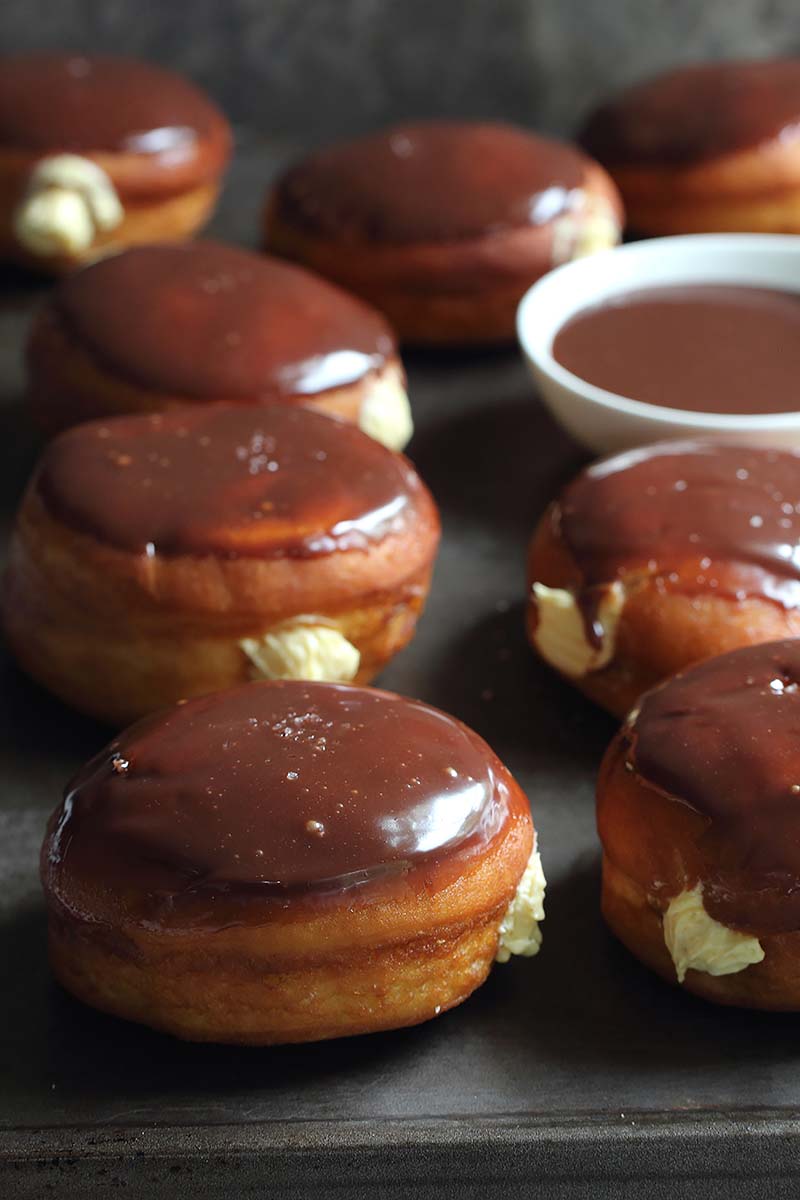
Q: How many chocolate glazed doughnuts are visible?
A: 8